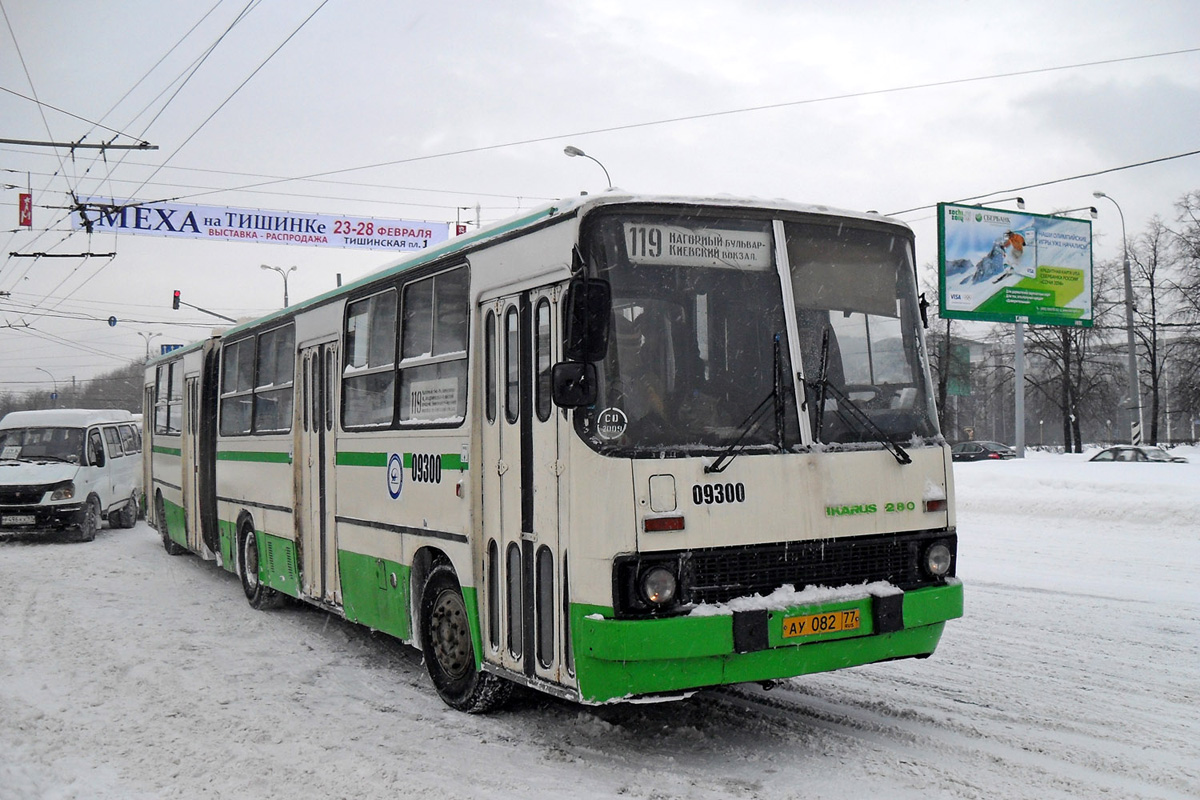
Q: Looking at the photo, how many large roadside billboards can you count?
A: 1